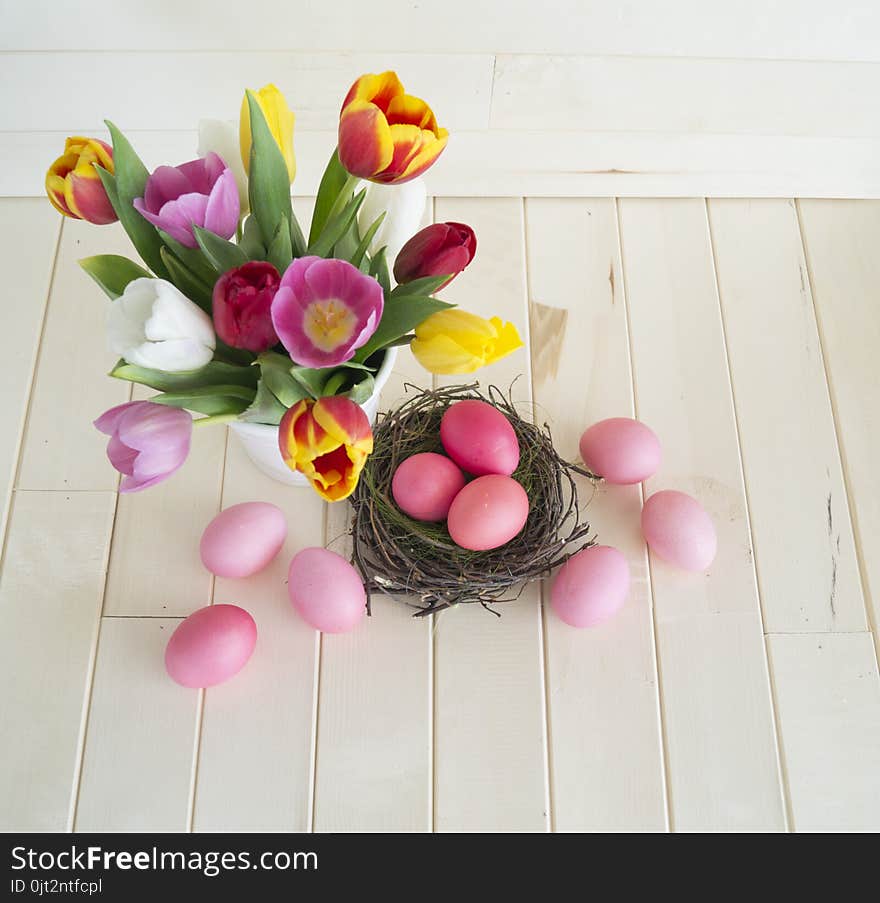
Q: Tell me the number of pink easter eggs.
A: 9